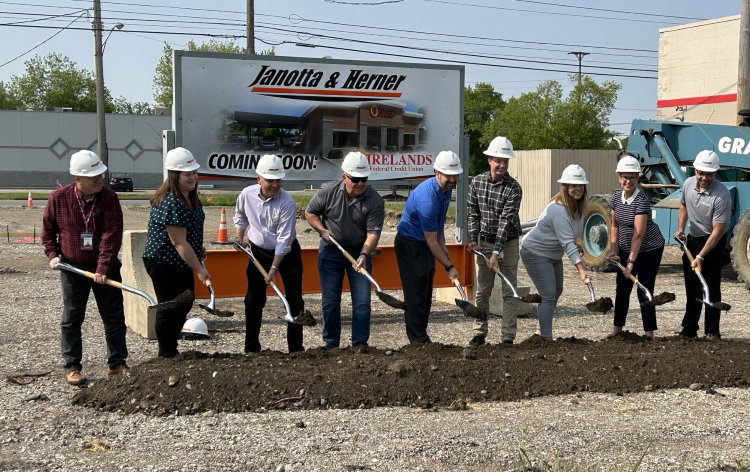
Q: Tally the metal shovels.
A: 9